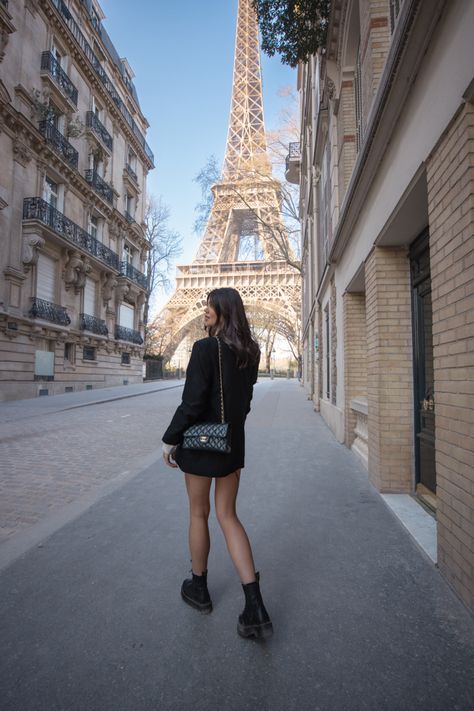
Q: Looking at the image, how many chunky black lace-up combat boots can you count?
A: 2